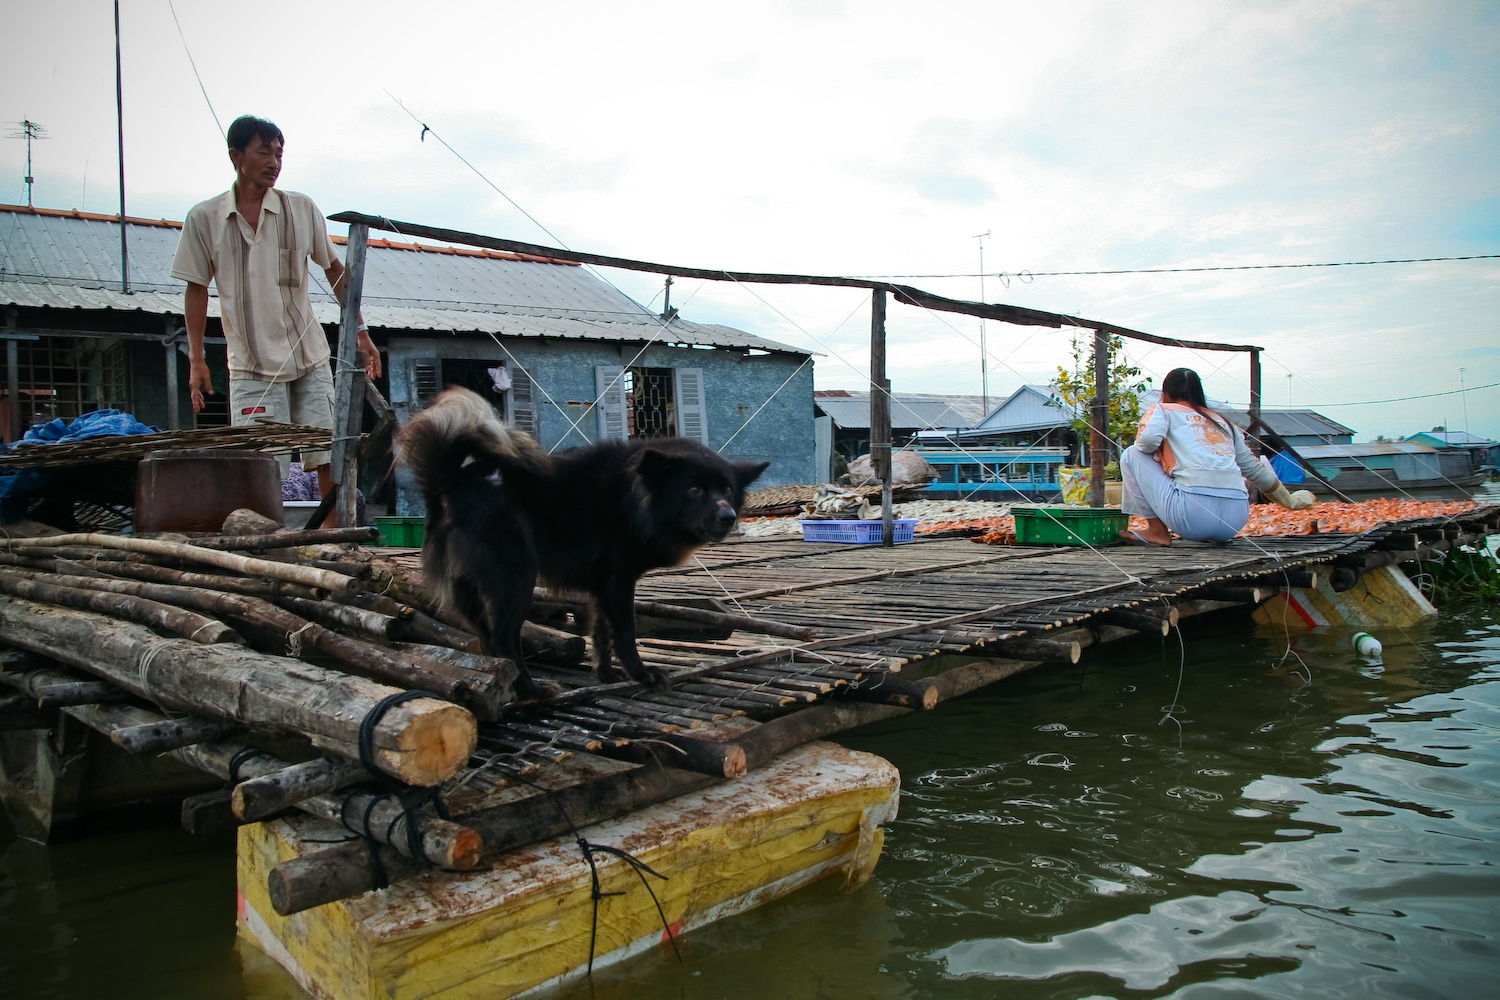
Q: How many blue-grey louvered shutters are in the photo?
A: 4